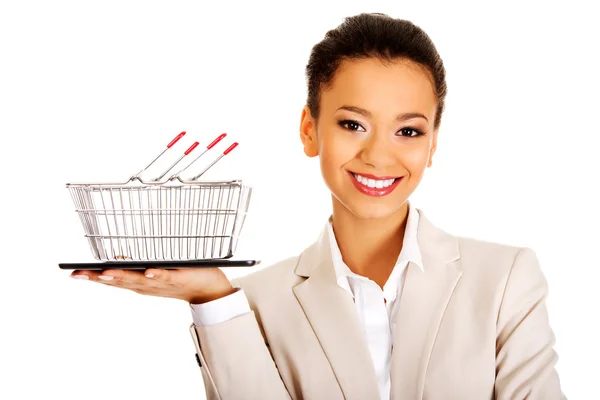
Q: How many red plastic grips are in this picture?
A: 4